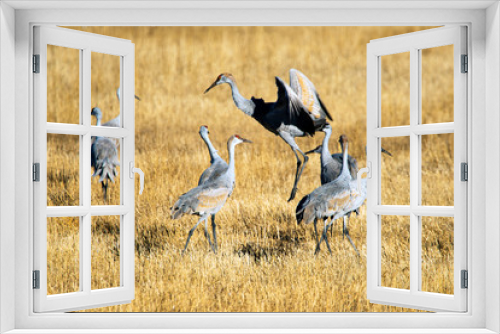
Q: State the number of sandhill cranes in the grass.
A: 9